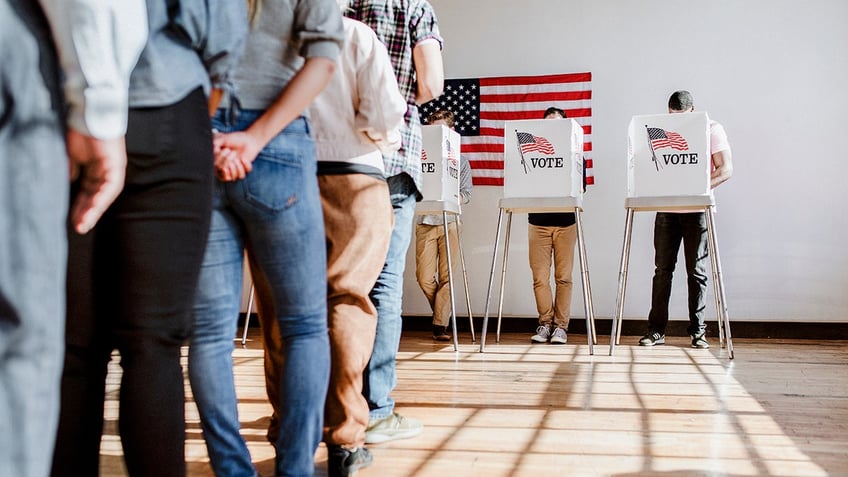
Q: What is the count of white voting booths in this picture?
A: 3